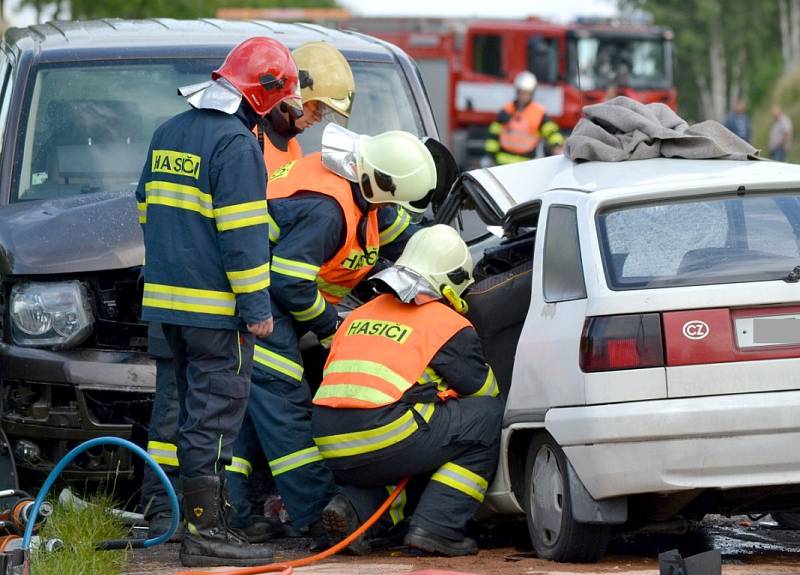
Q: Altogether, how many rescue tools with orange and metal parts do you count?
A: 2